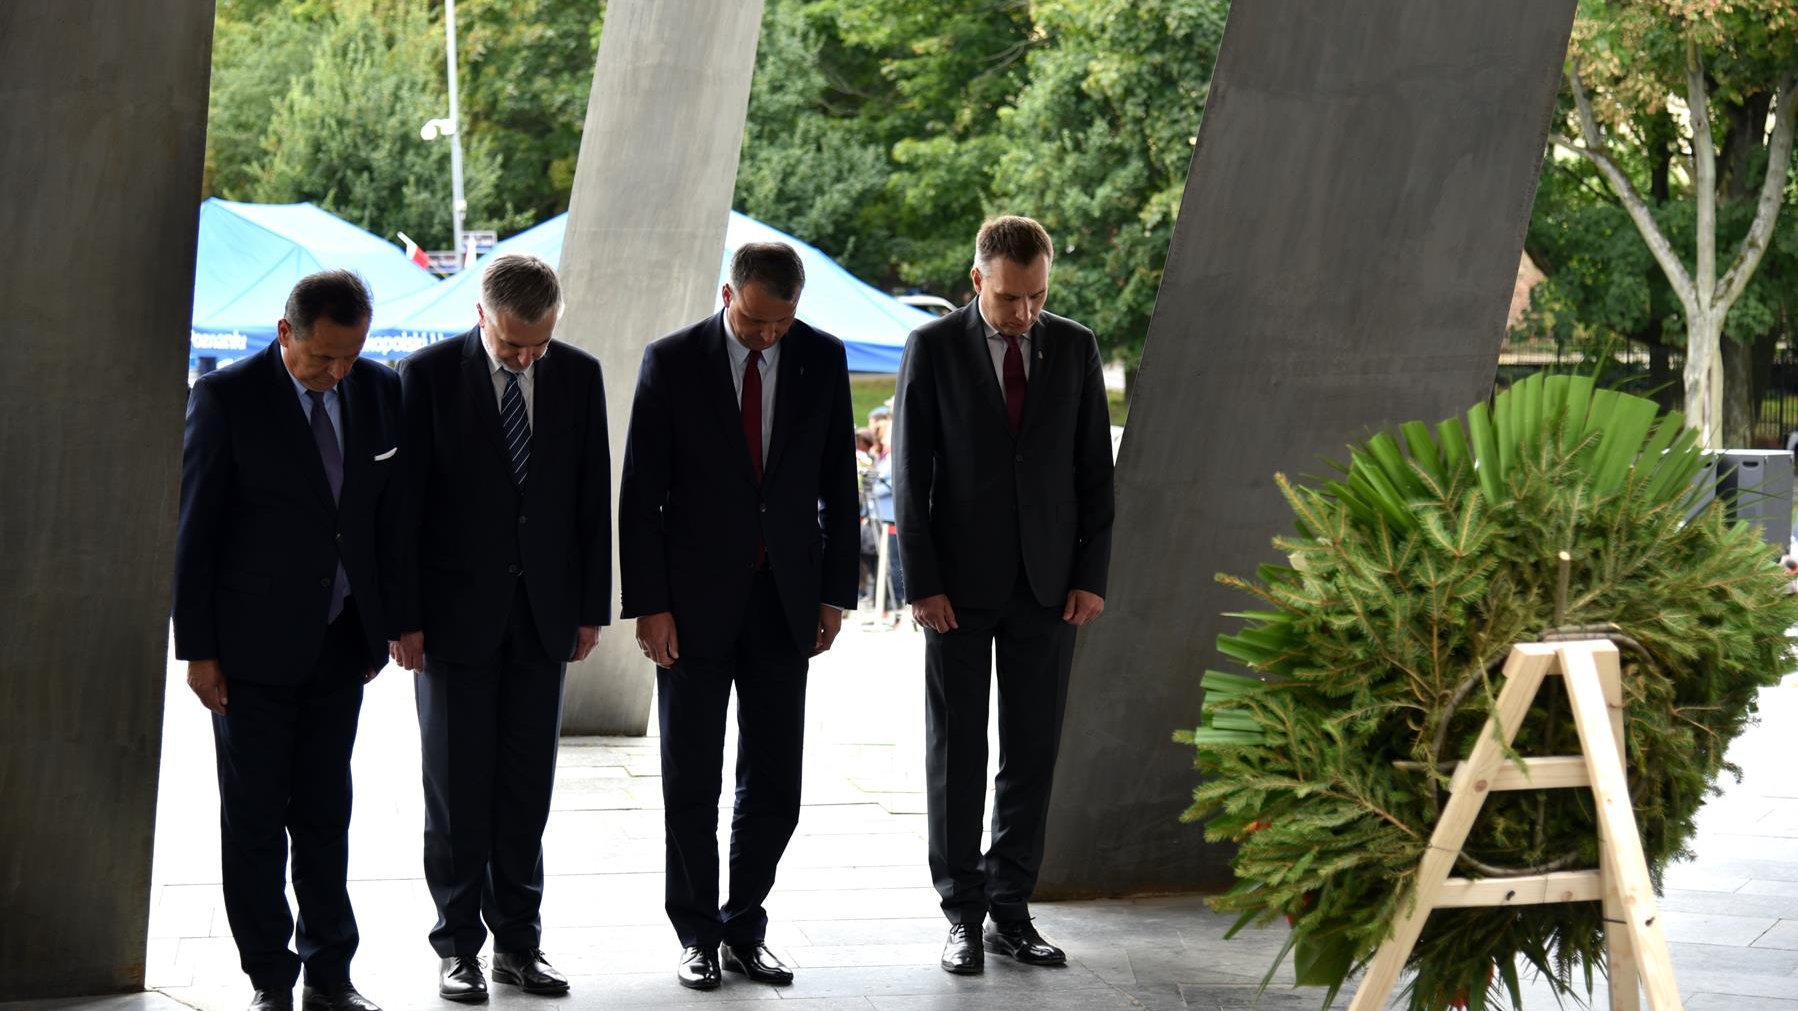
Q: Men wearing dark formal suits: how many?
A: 4